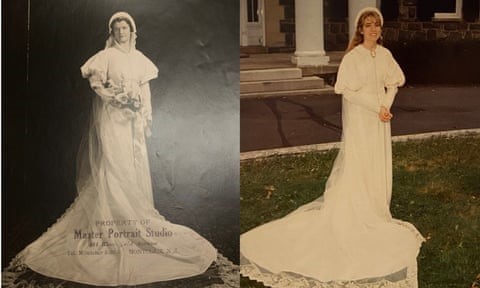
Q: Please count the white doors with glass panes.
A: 1